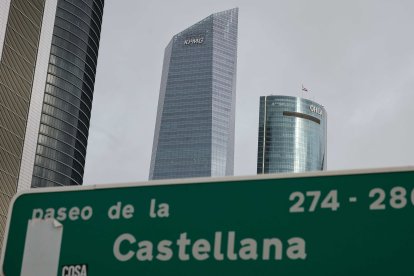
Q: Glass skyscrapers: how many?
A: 3